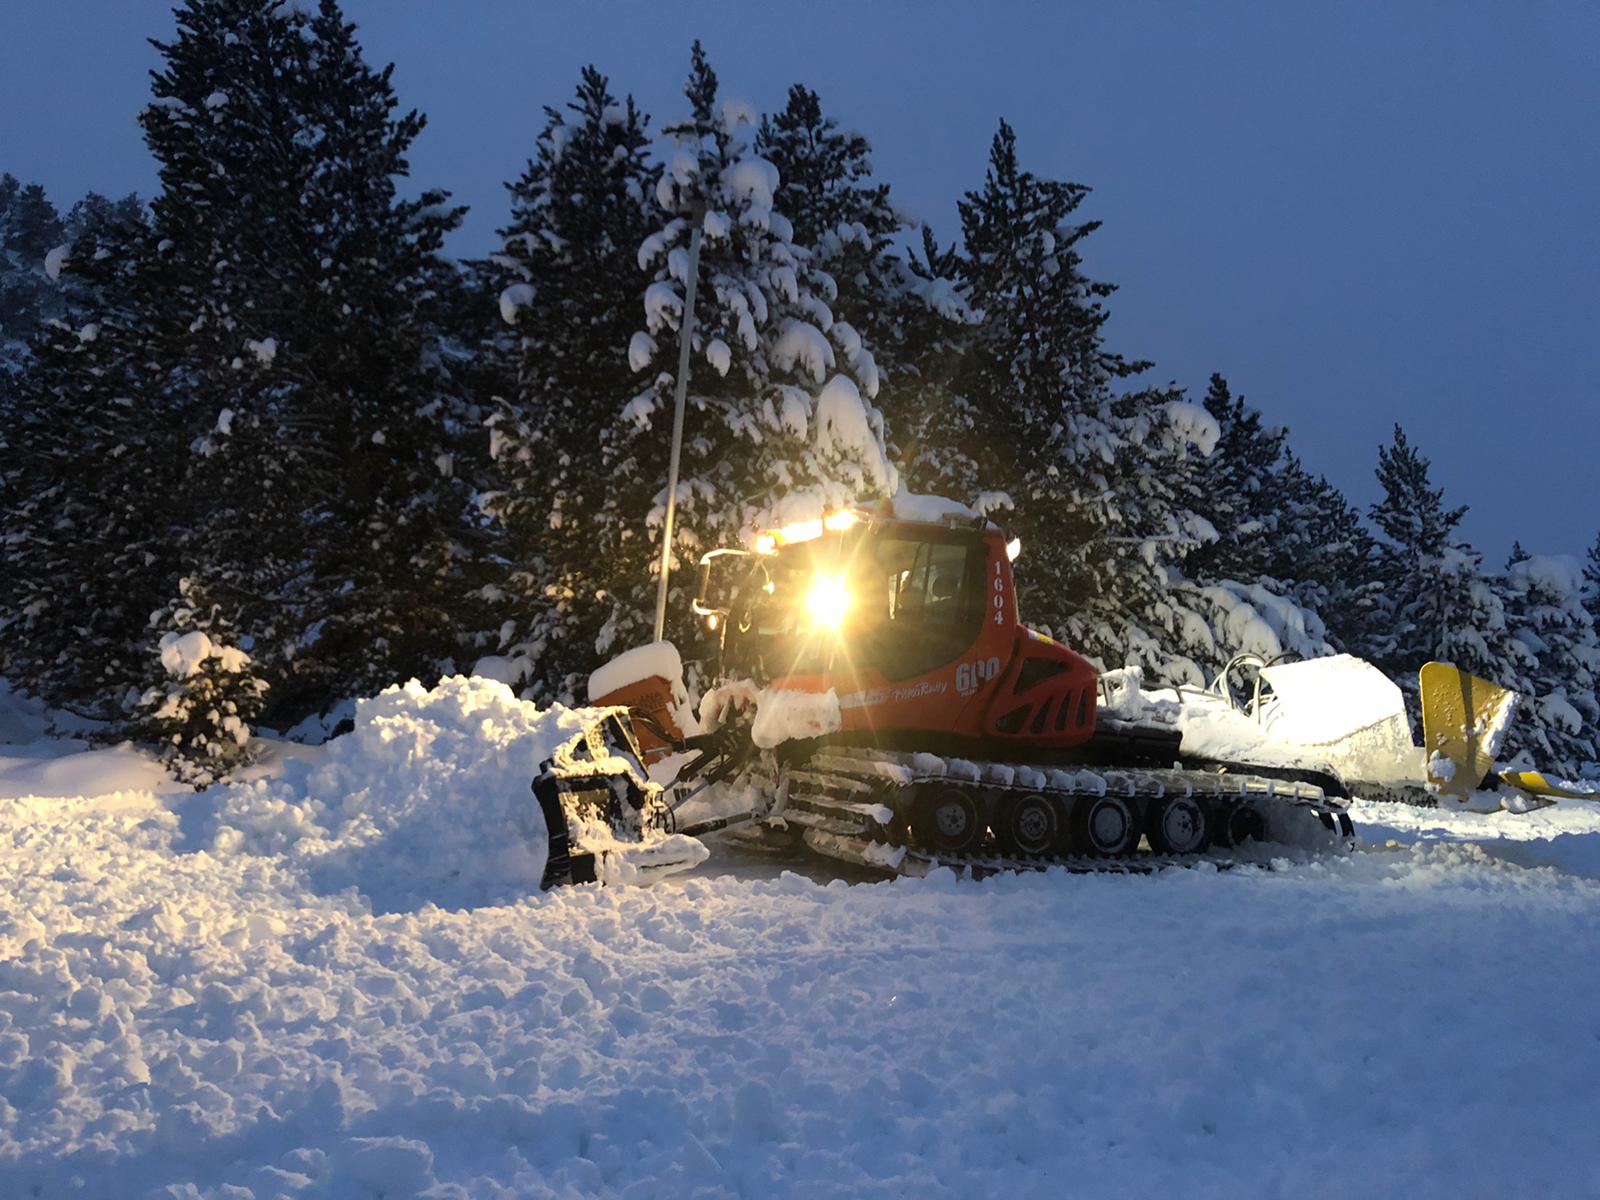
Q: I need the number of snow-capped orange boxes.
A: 1